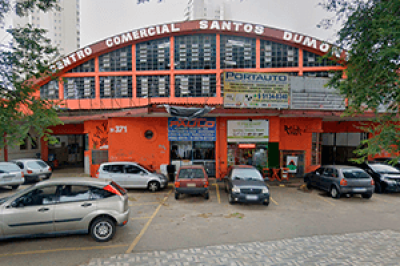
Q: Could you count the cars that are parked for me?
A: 8